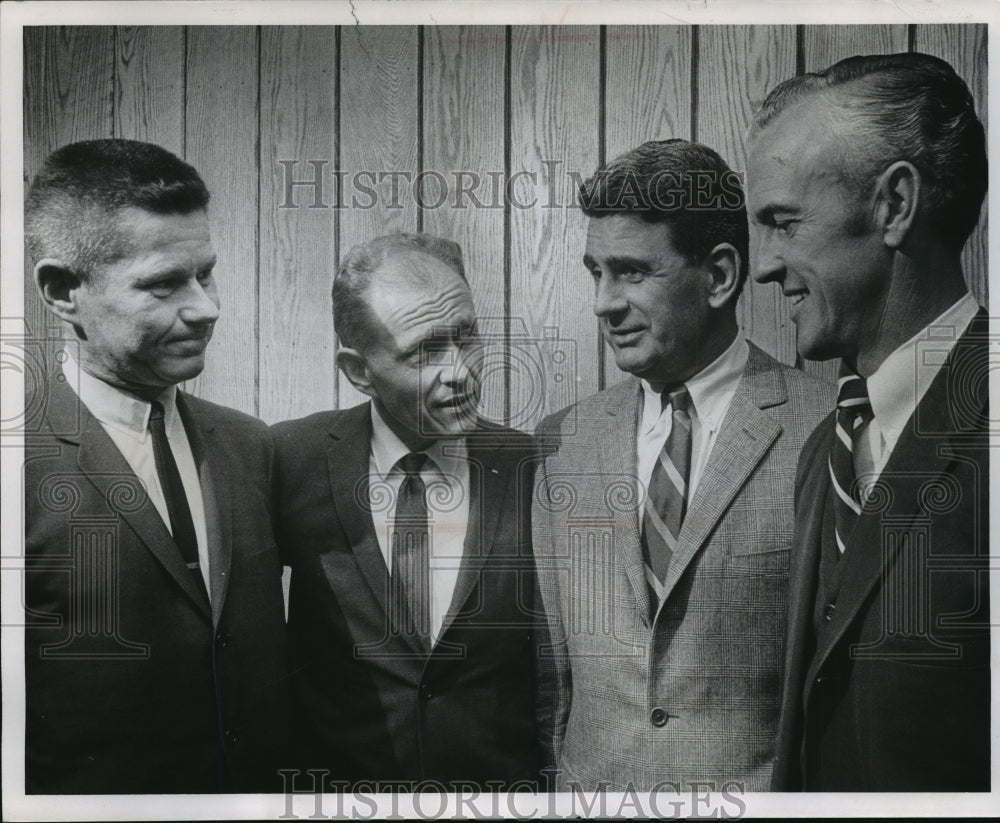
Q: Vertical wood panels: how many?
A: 11